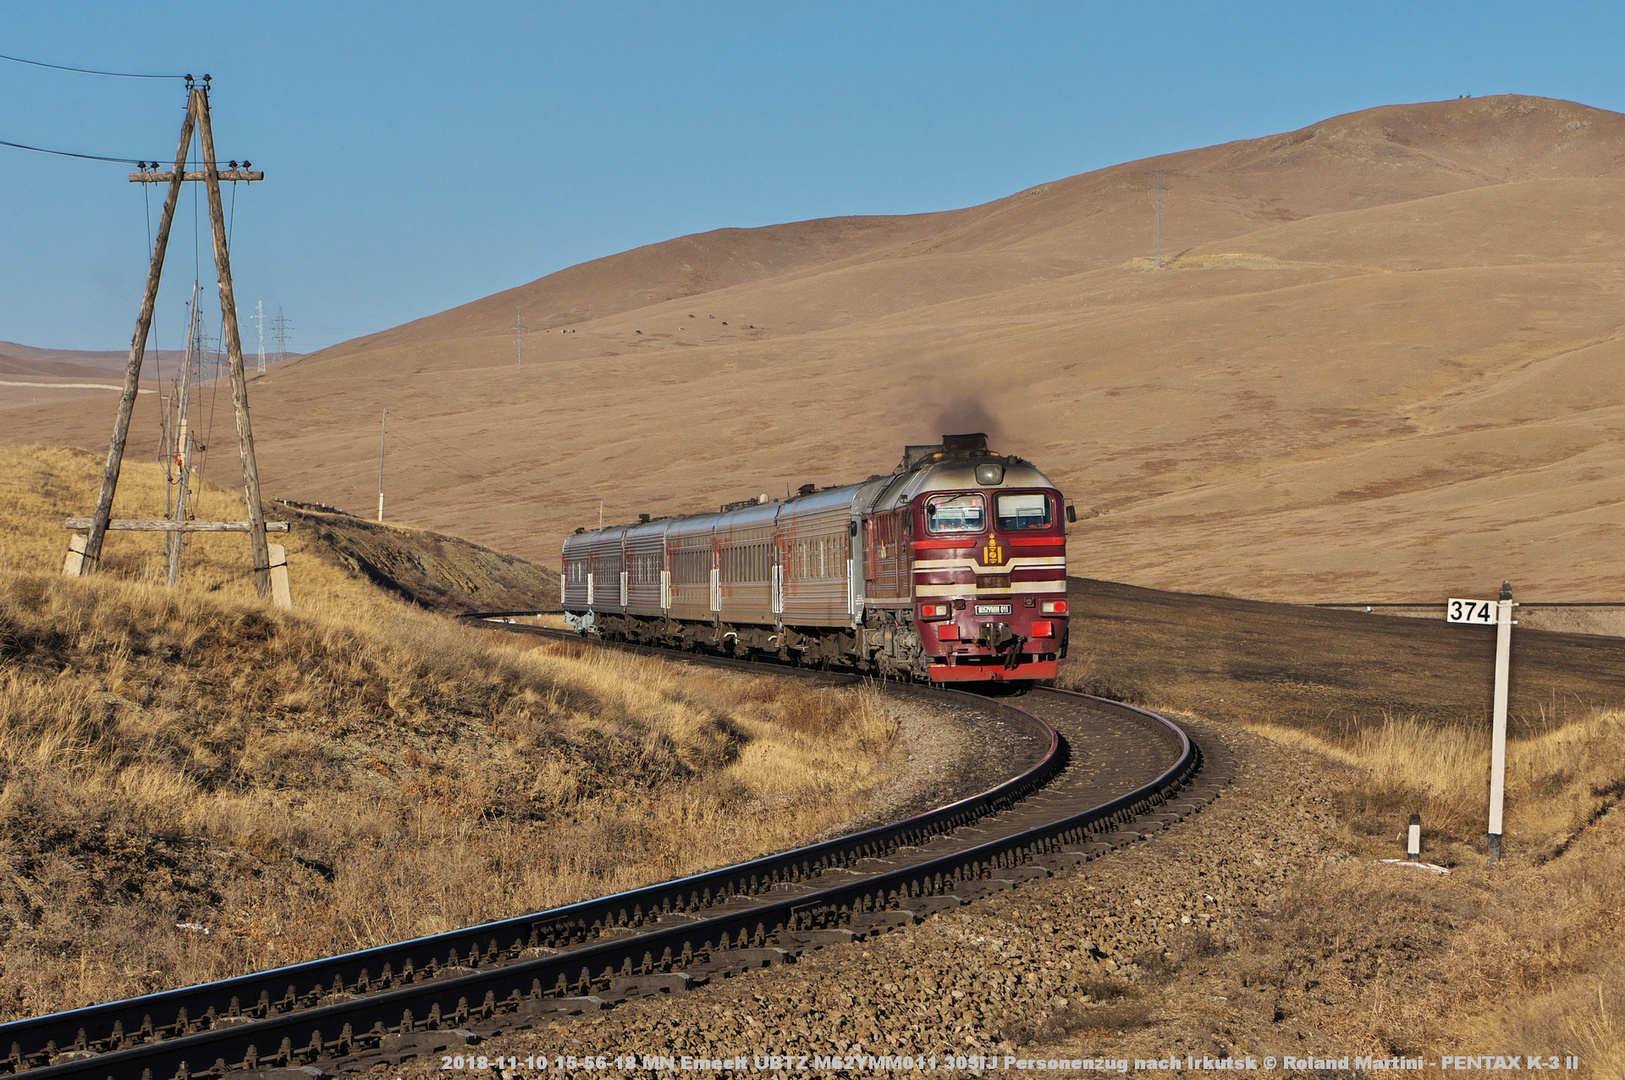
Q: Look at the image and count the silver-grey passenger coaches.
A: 6